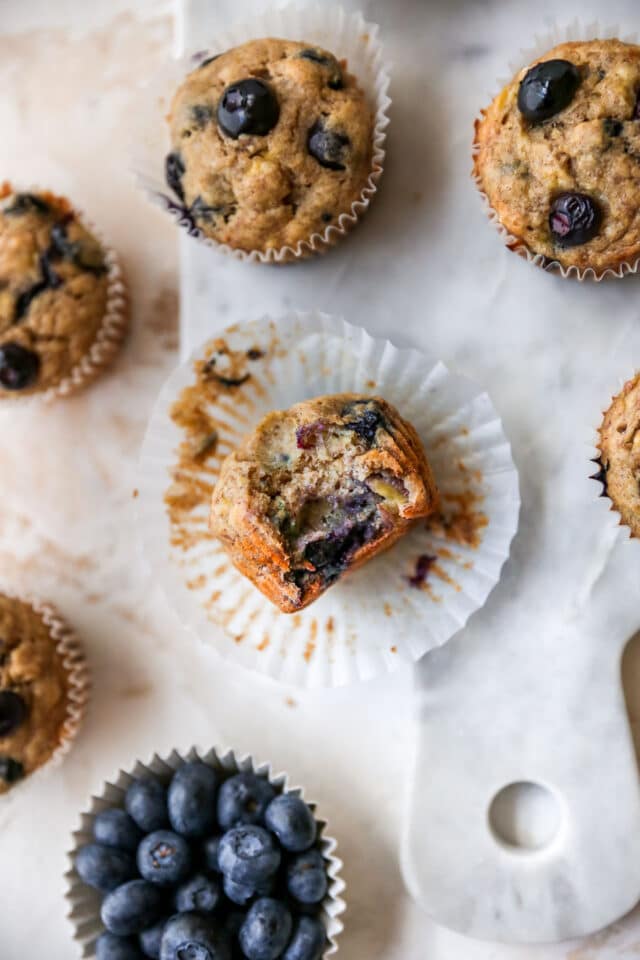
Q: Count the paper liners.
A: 7